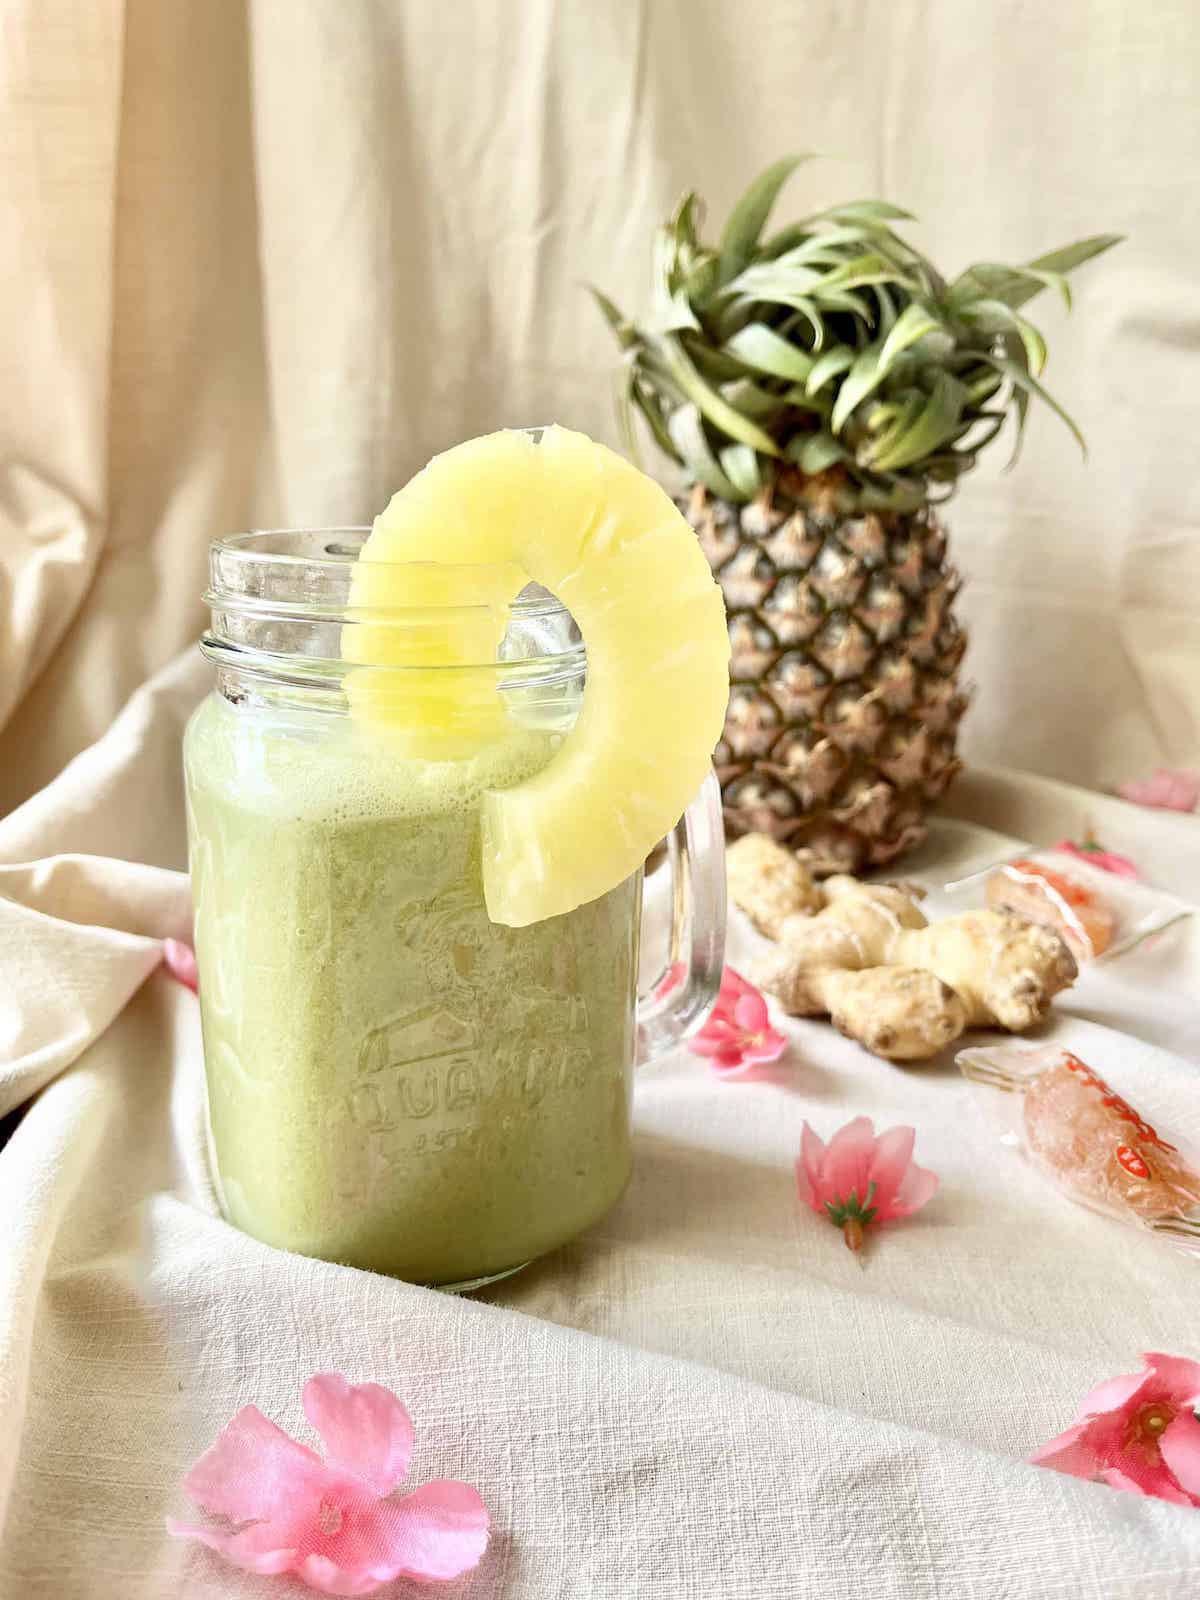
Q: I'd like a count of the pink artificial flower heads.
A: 7